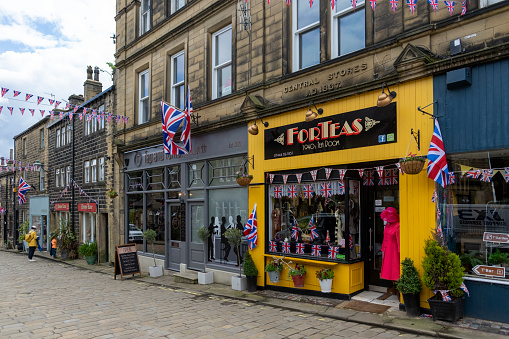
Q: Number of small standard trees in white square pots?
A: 3